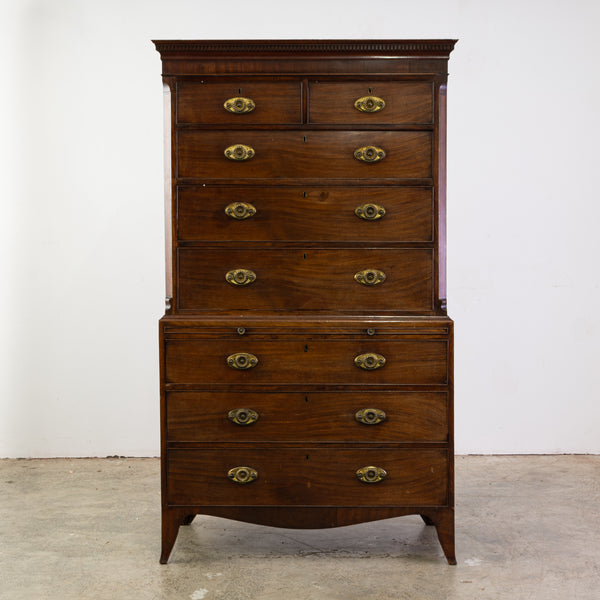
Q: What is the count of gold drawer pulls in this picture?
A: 14